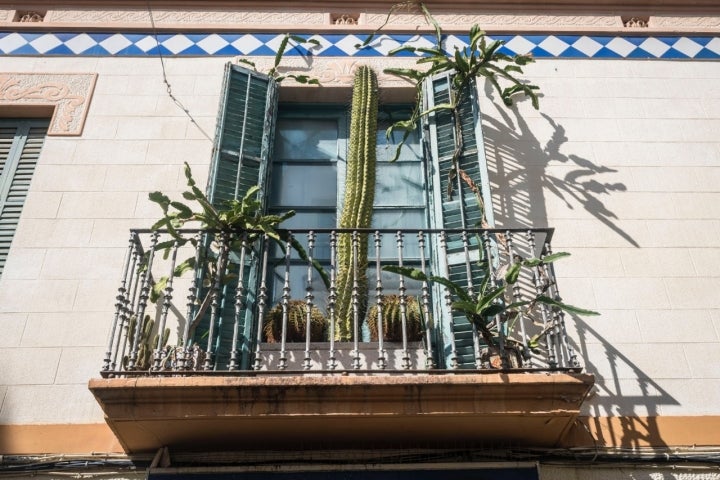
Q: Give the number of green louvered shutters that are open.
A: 2